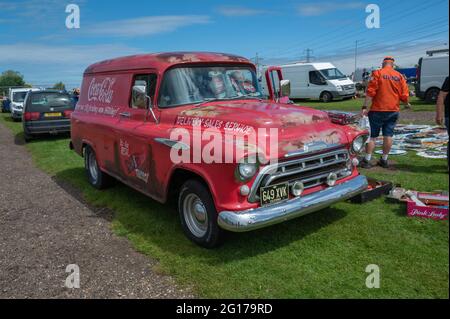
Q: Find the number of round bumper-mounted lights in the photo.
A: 2